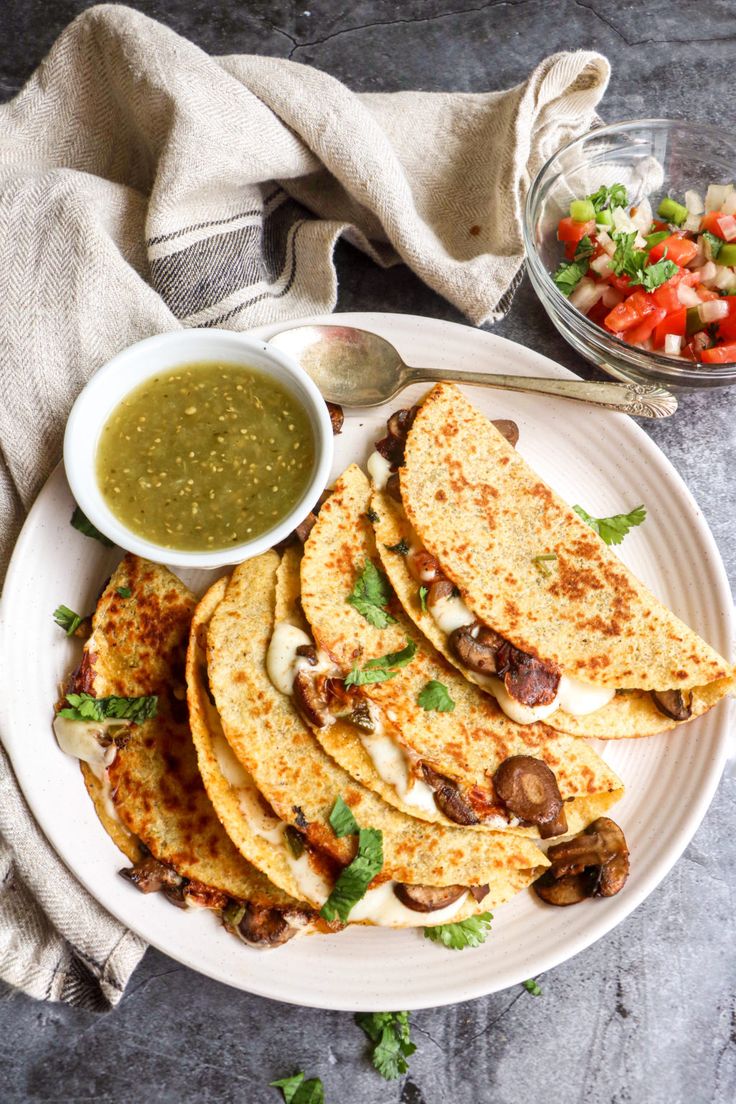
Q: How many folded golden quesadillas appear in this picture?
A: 4